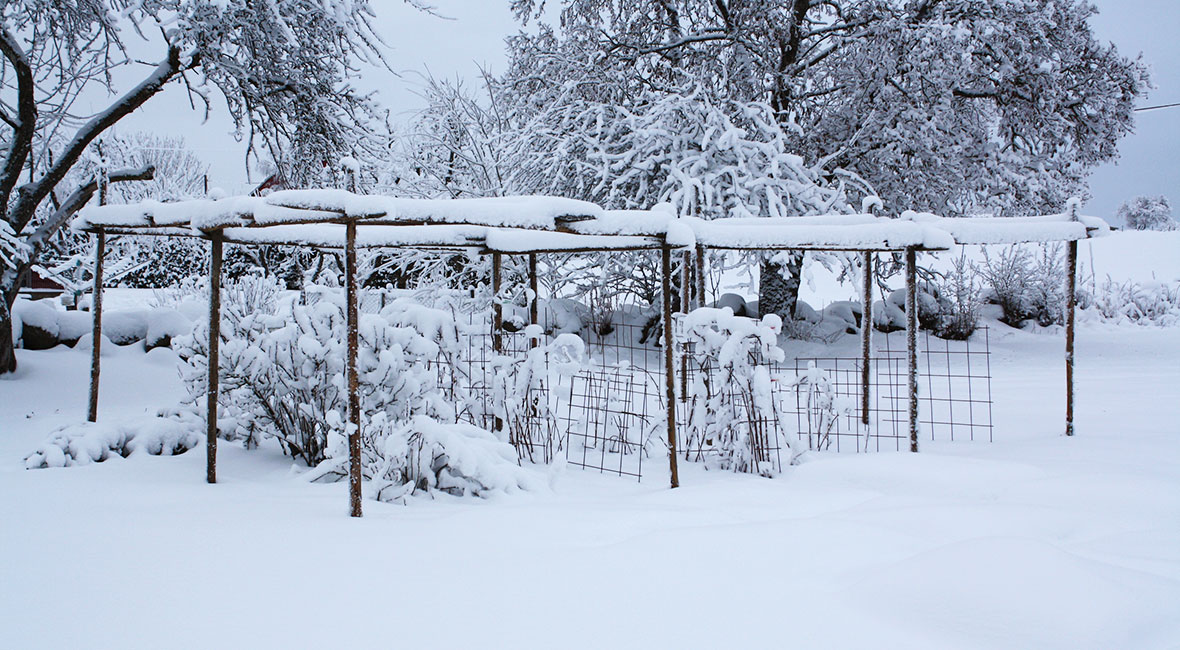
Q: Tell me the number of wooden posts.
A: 11